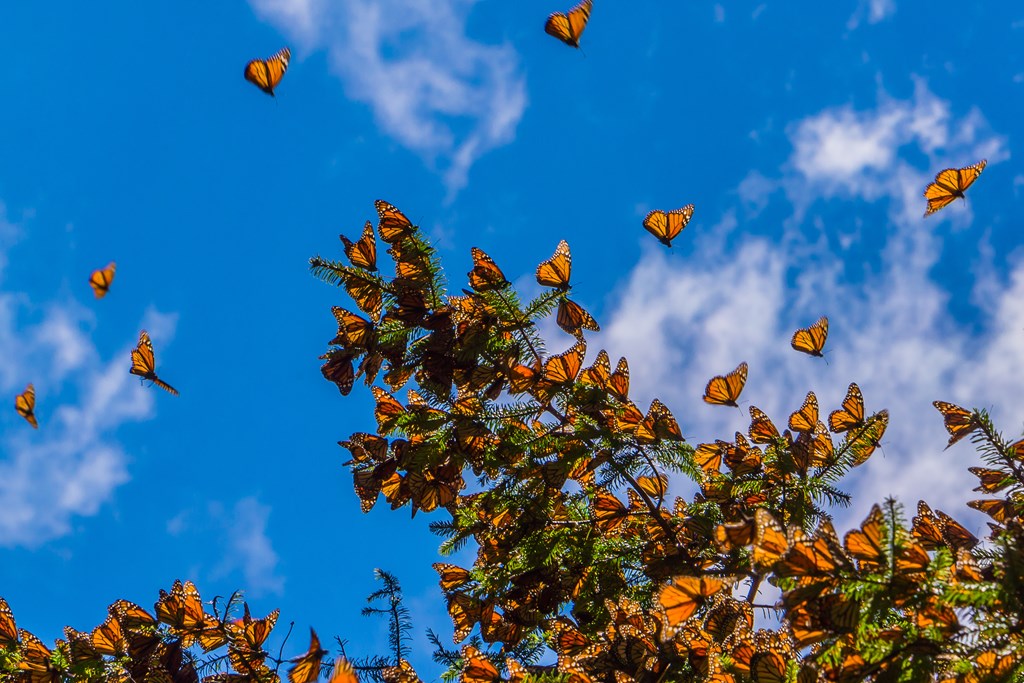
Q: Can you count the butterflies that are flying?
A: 9